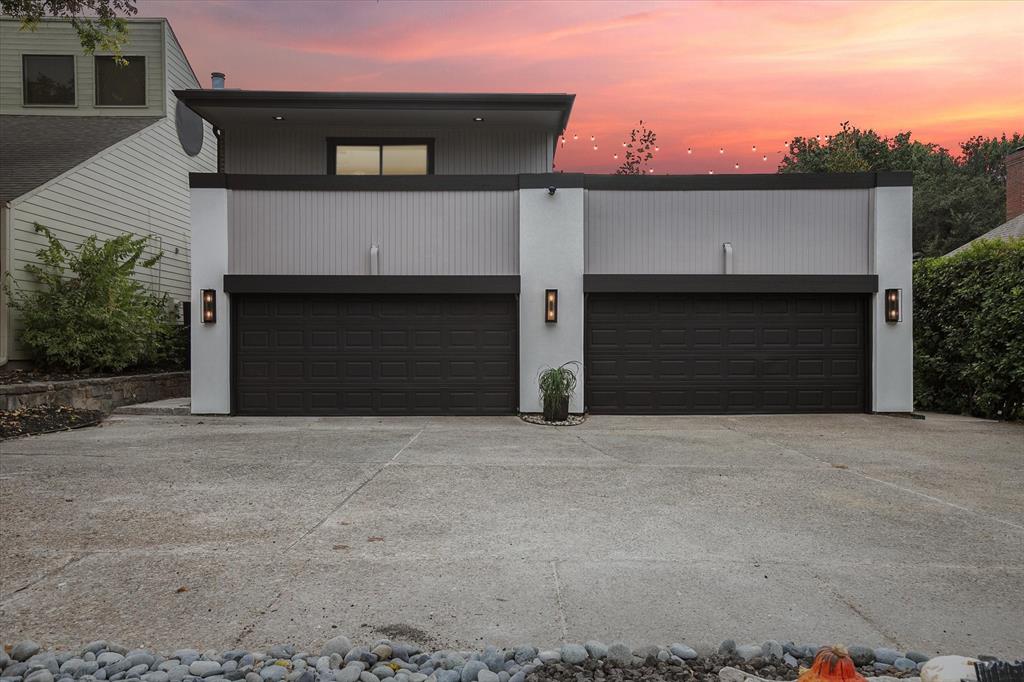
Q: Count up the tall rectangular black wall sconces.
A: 3